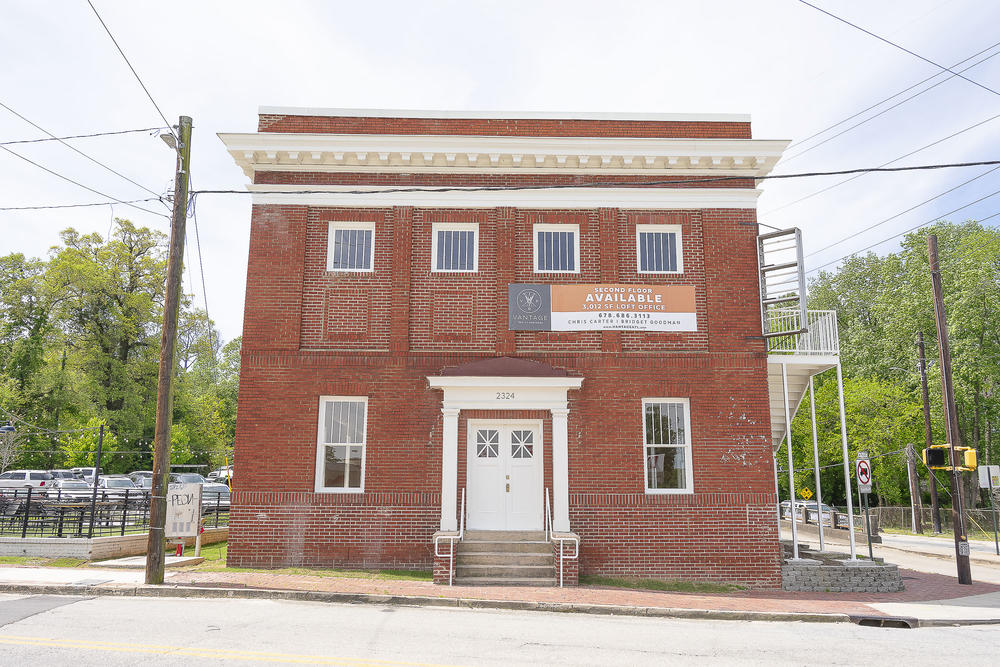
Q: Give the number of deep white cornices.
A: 1